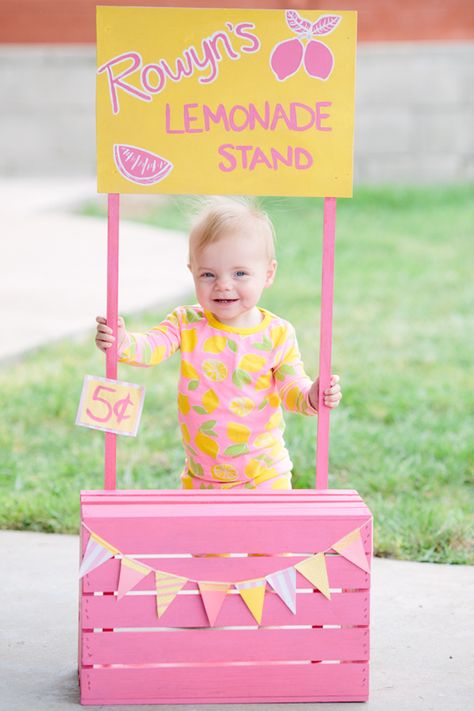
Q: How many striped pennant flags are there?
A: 3